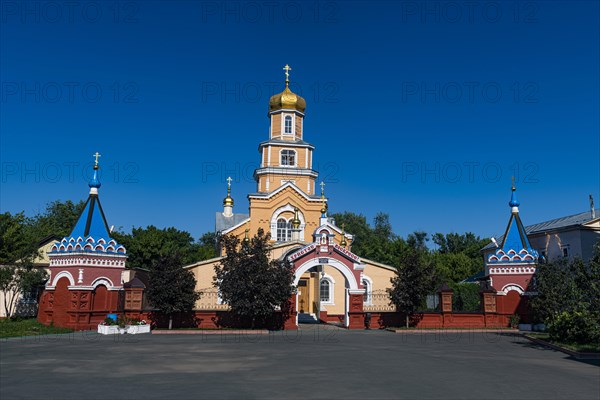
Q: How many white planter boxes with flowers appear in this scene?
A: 2